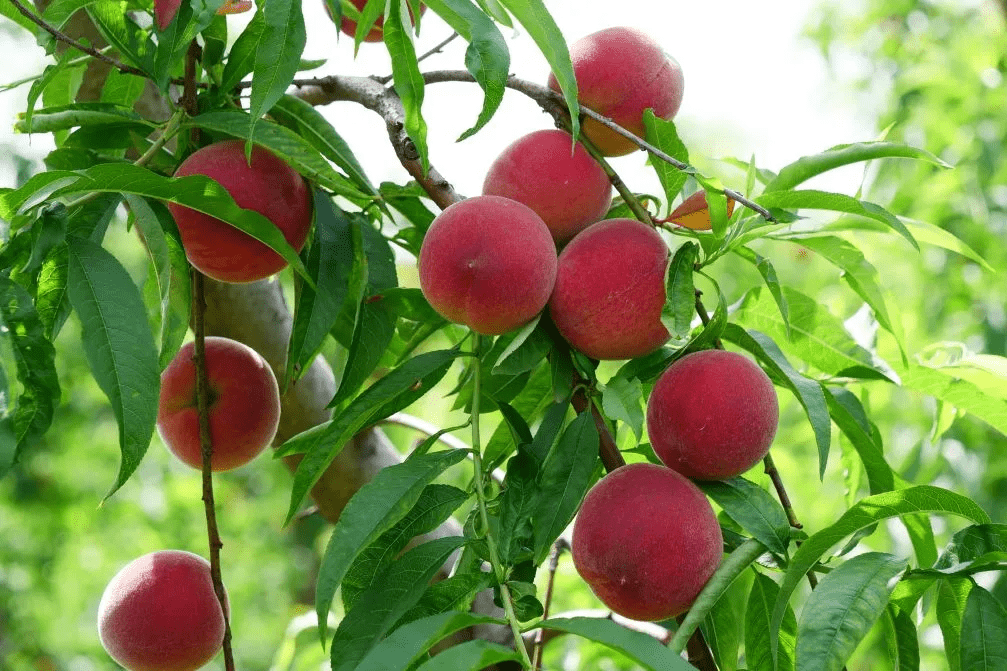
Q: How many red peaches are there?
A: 10